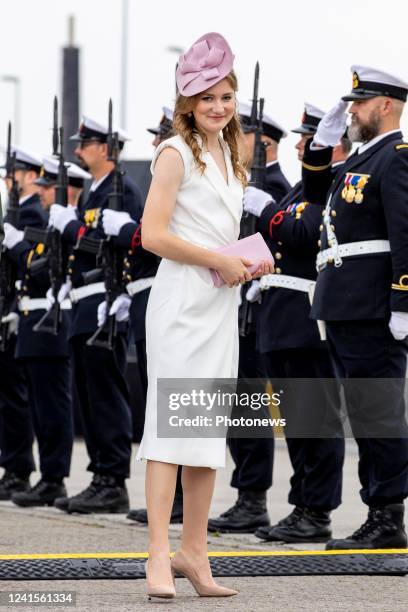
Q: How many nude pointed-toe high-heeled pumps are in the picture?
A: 2